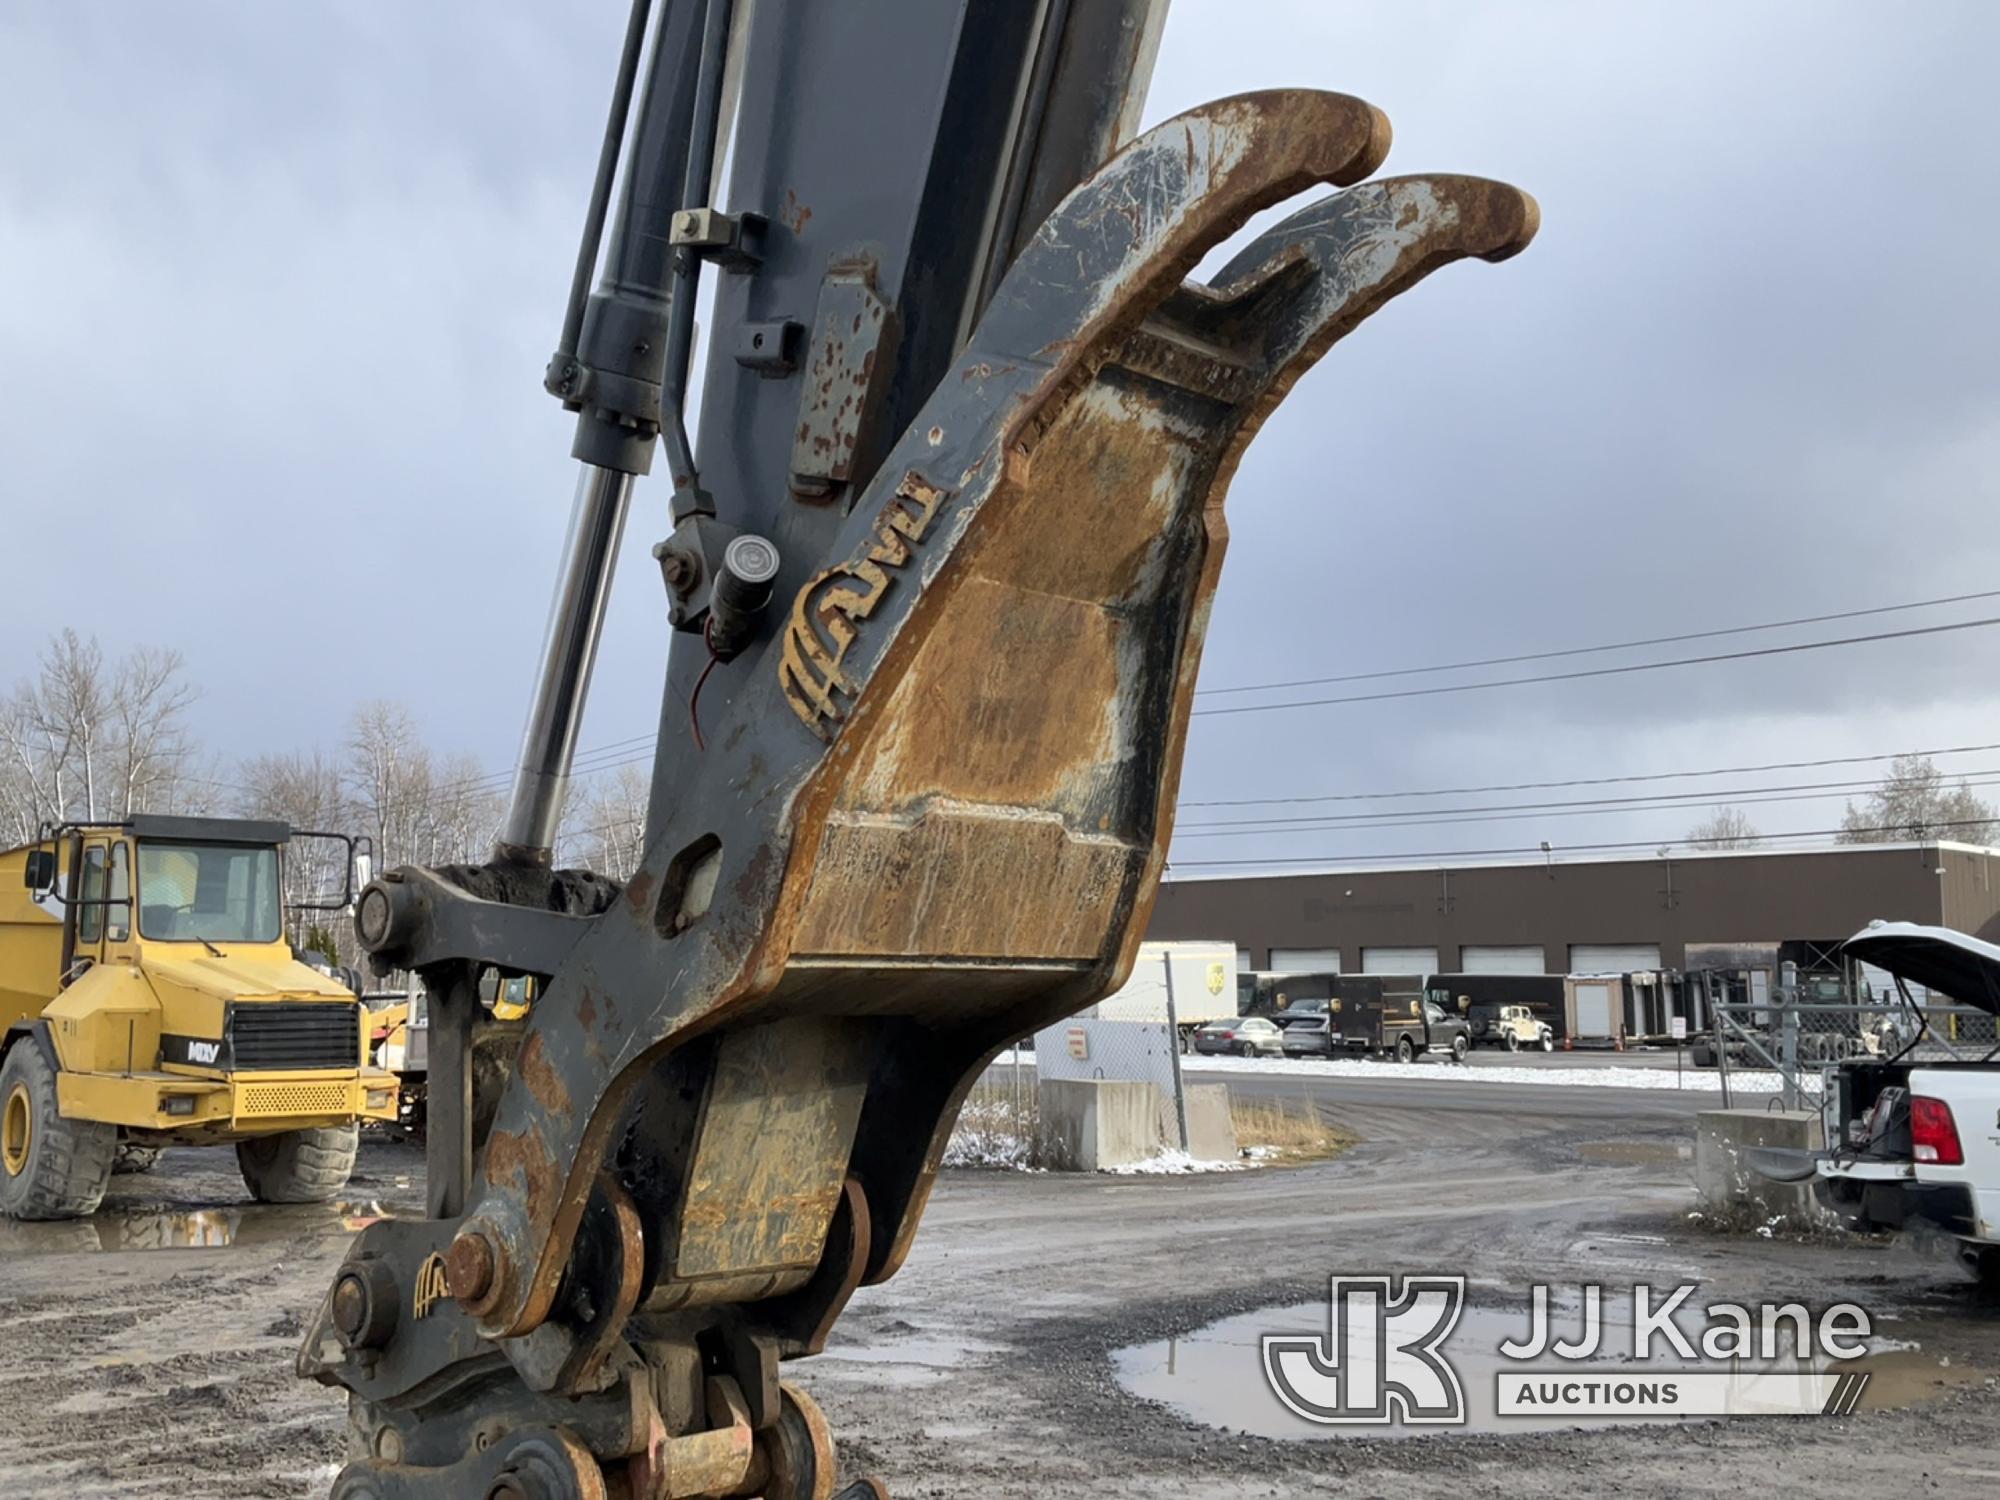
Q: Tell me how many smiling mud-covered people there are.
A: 0